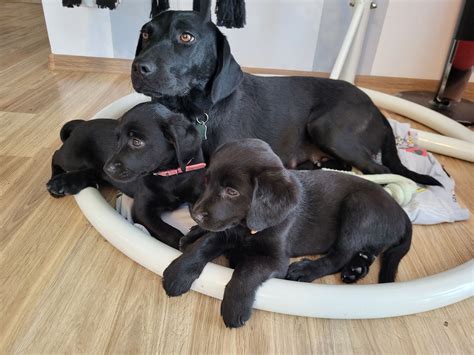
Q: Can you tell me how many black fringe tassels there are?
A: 4